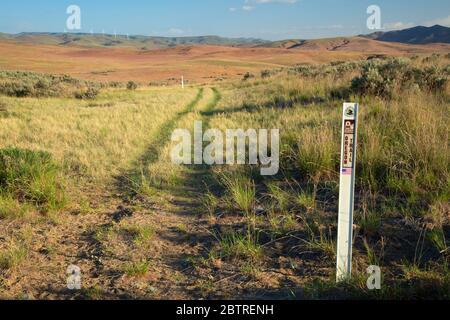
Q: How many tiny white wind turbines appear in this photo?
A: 4